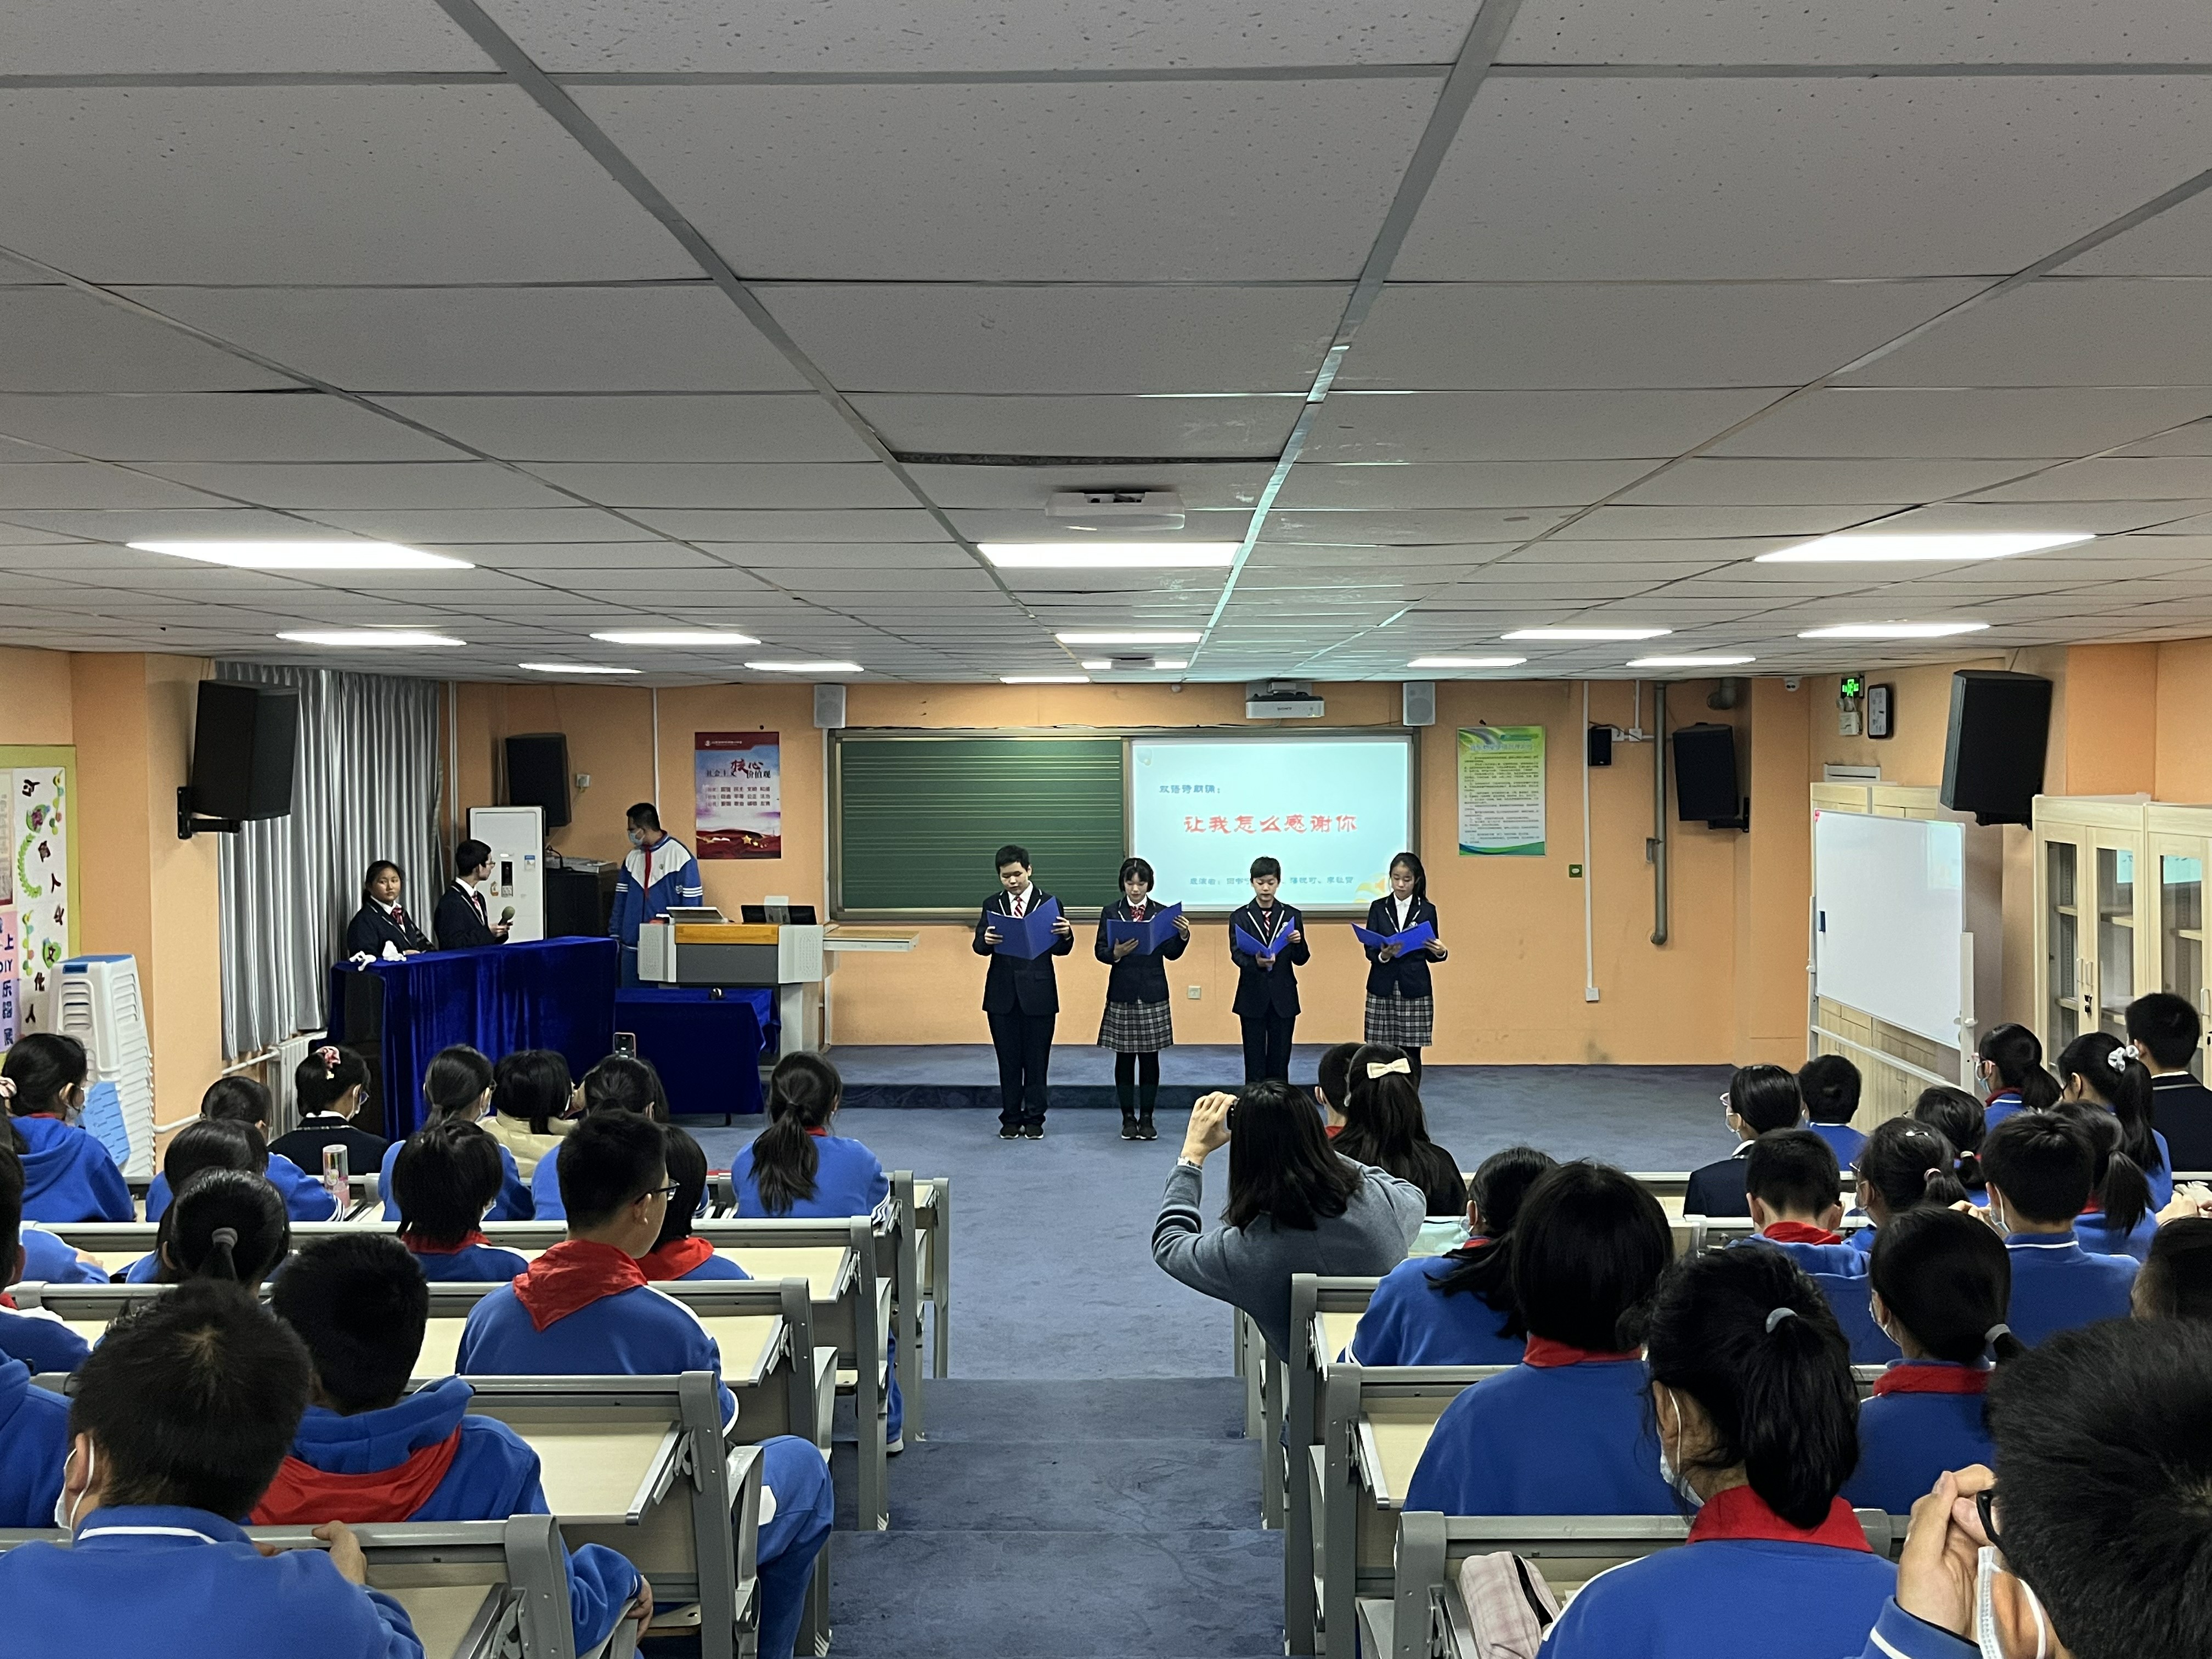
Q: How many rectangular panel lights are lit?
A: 14